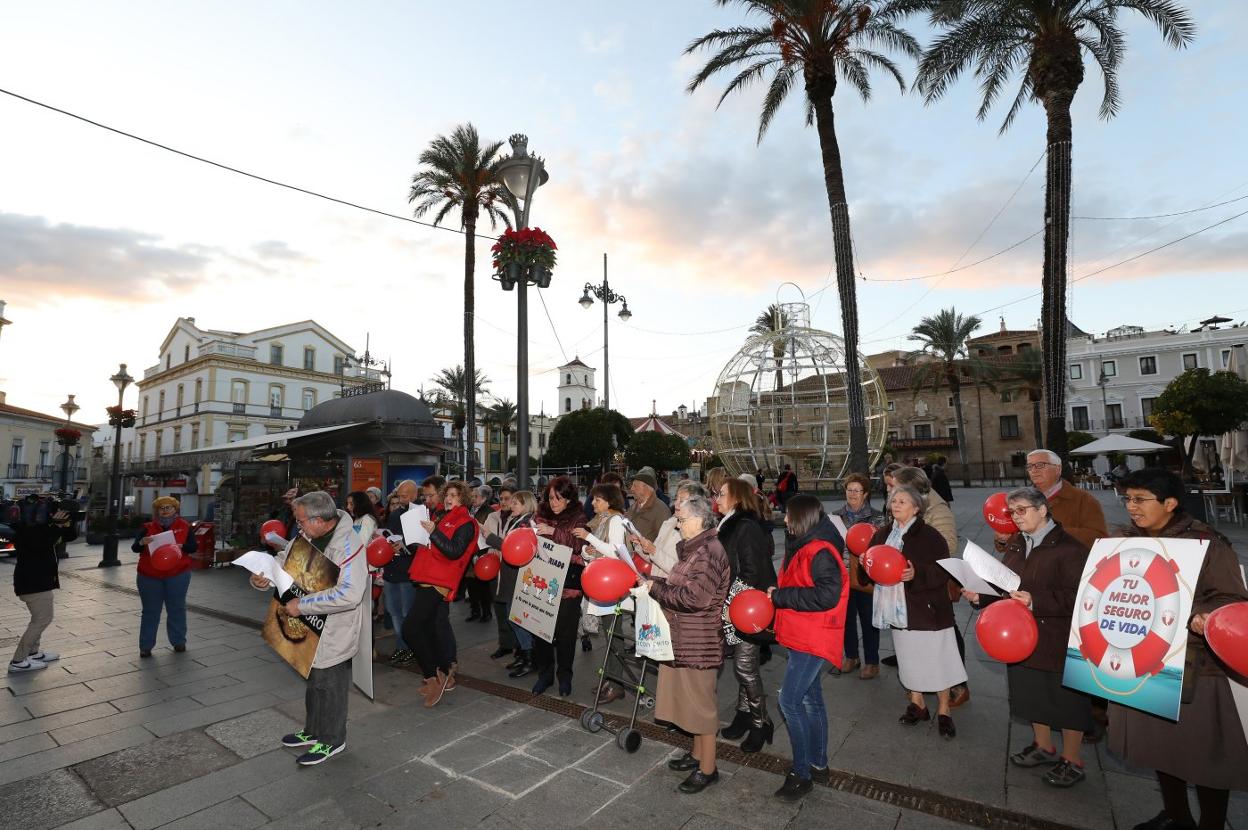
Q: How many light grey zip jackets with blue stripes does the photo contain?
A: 1